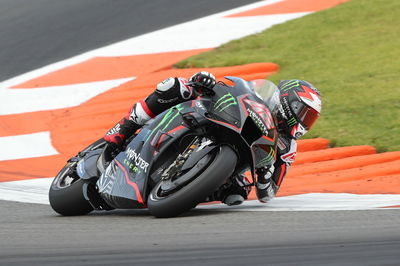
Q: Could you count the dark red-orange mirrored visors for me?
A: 1